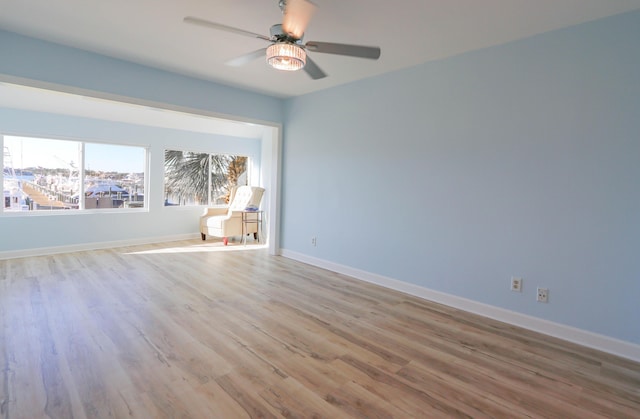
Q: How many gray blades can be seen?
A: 4